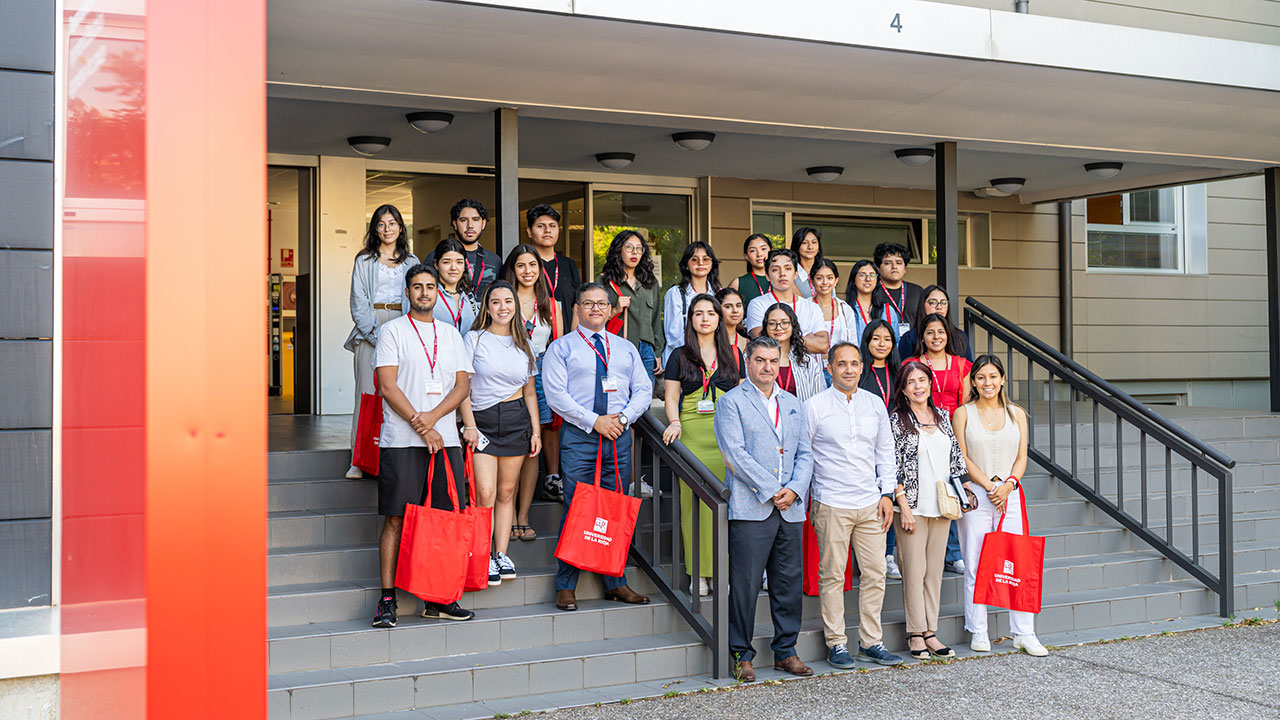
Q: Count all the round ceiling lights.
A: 8